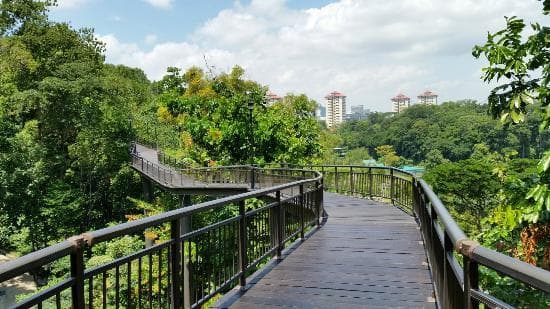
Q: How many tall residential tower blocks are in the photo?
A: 4